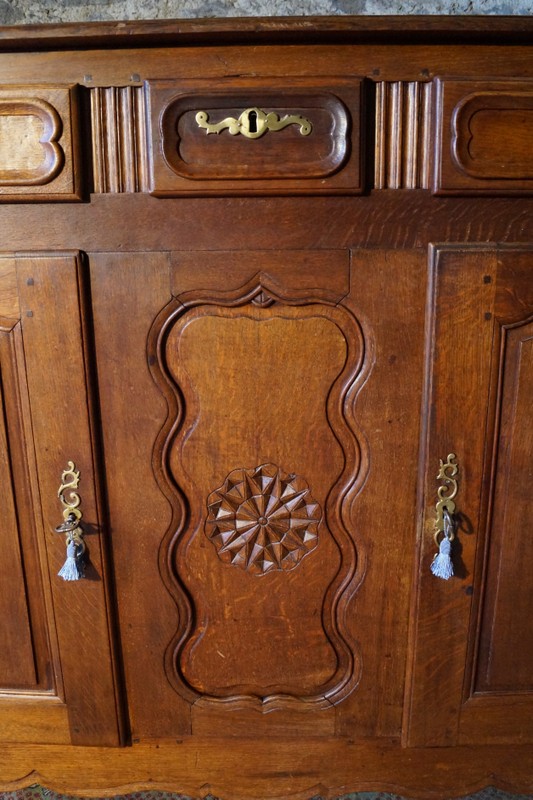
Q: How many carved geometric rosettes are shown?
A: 1